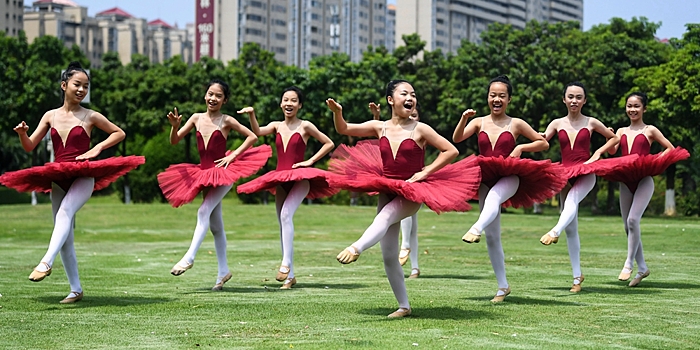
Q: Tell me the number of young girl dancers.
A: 8